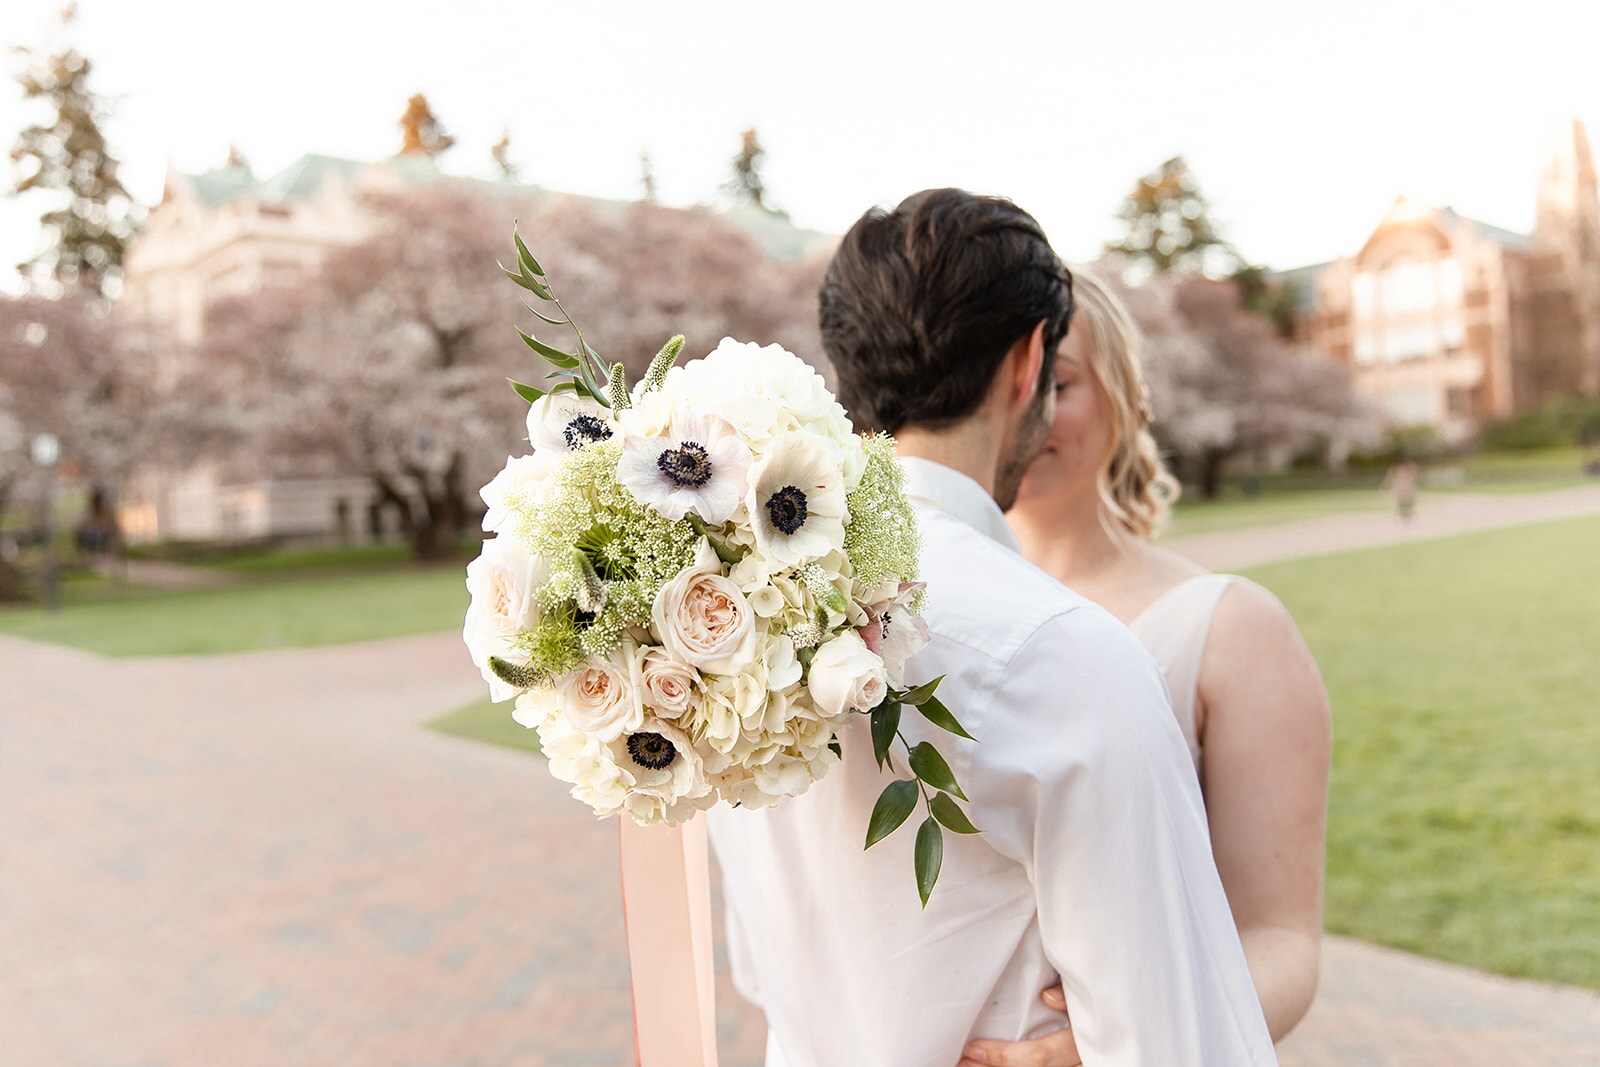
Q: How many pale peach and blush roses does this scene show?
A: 5